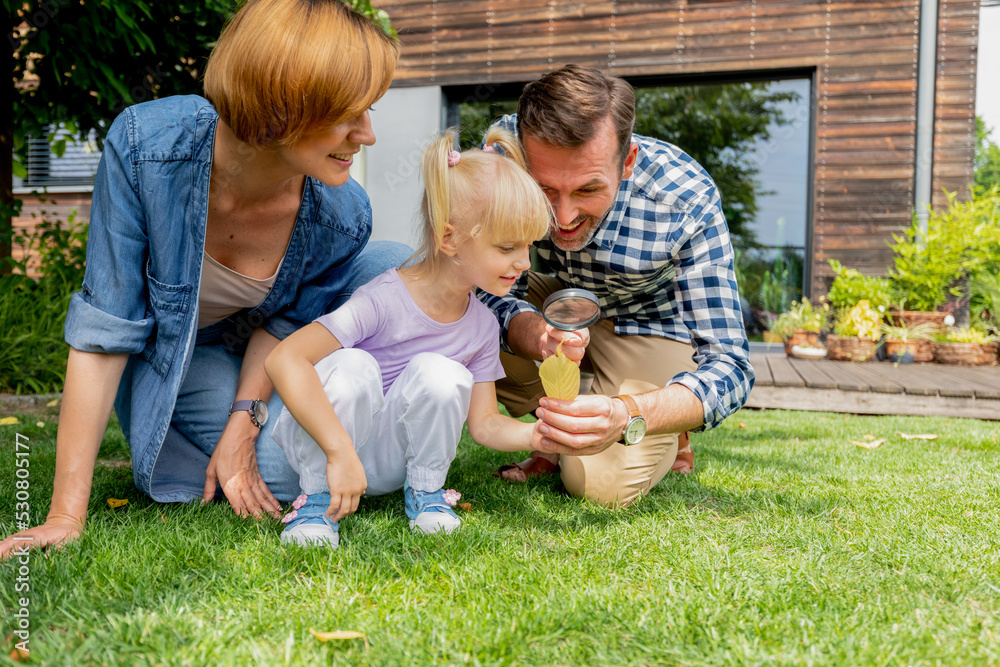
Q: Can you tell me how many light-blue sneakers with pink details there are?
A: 2